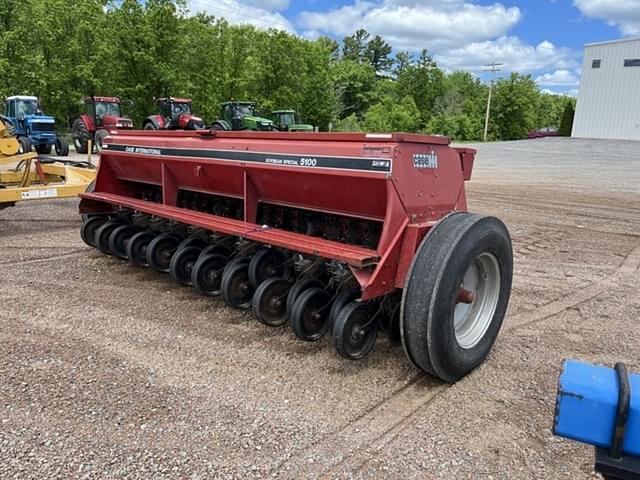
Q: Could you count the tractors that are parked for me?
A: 5